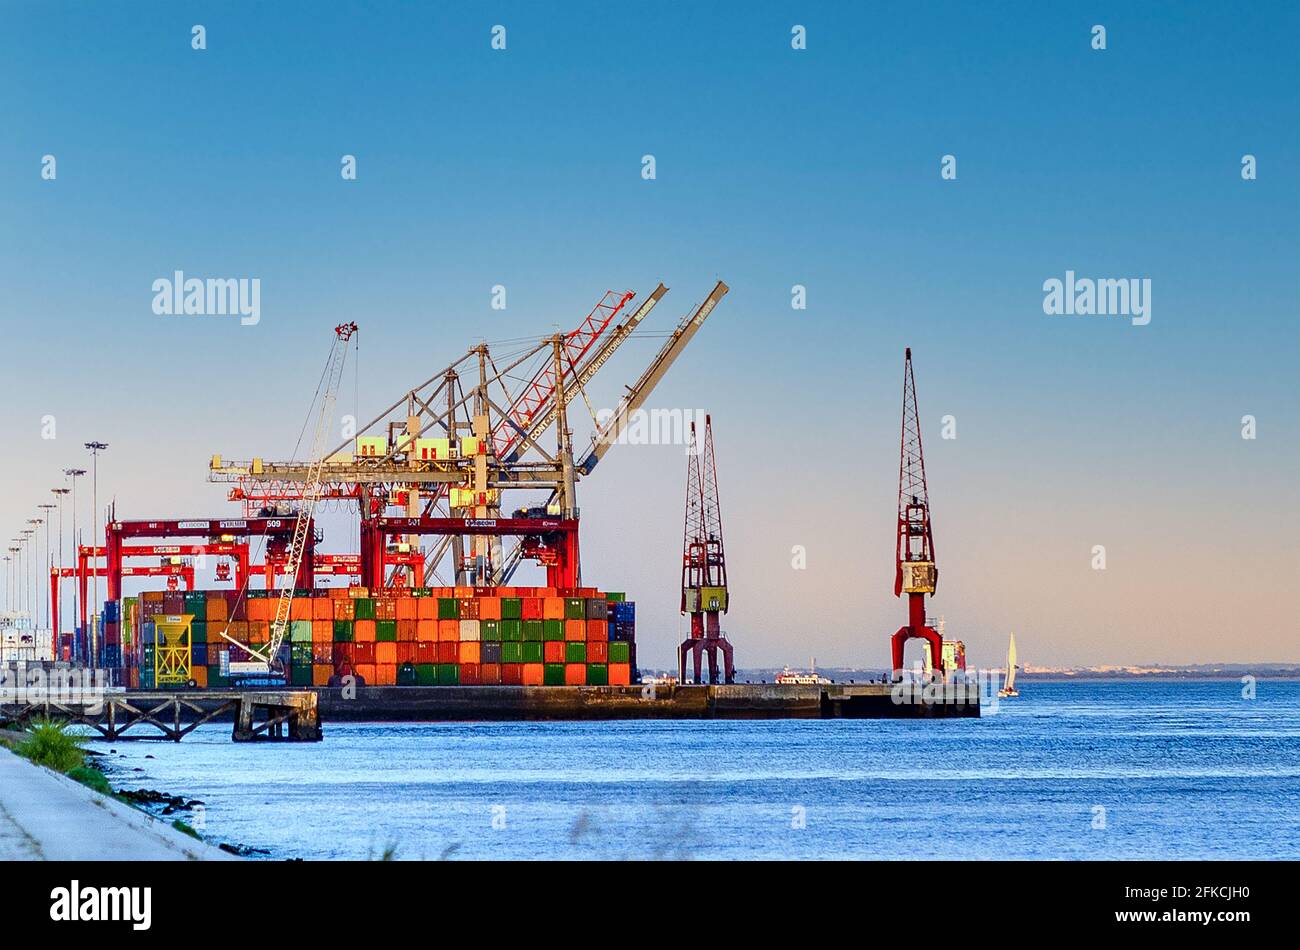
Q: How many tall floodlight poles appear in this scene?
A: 9